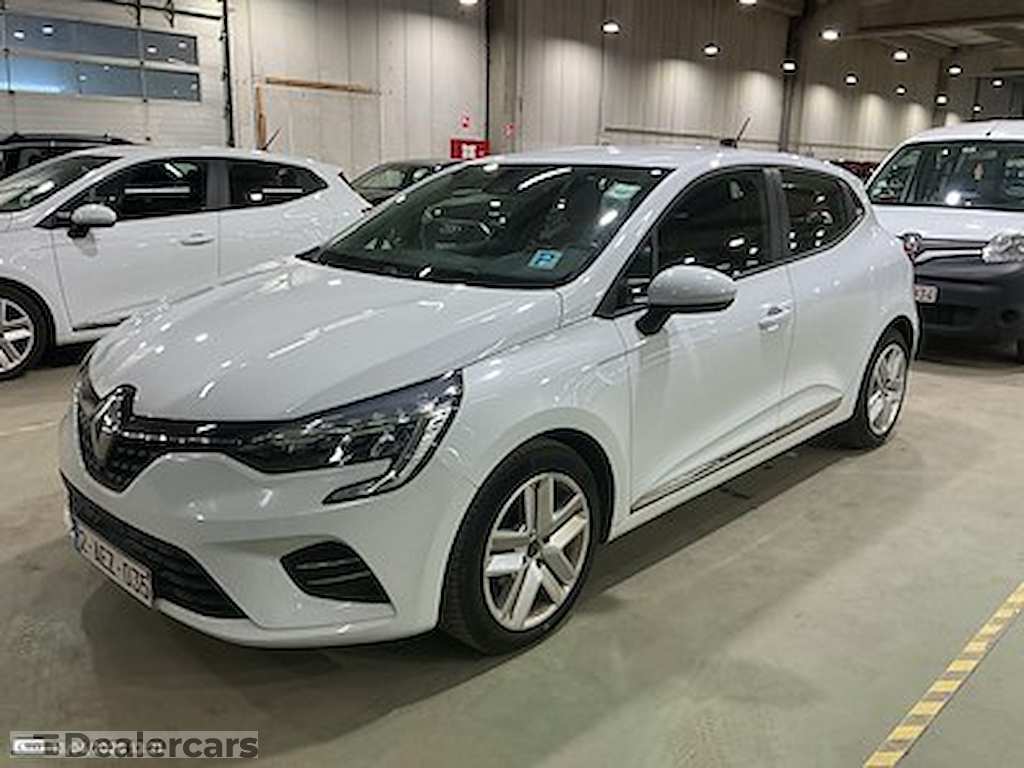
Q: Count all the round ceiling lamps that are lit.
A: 13